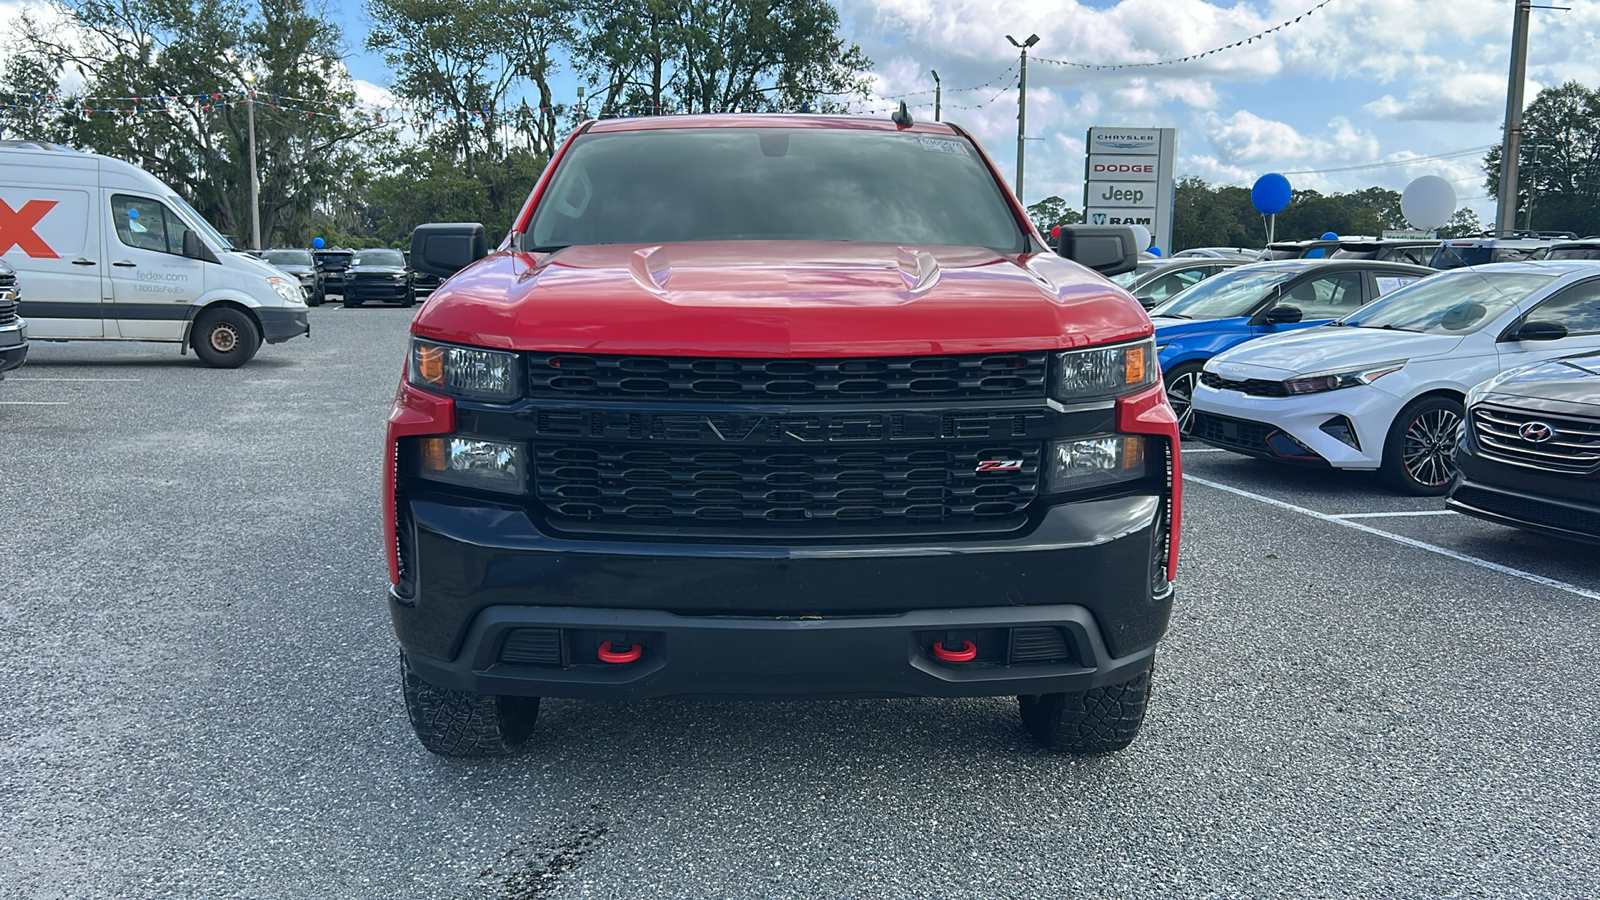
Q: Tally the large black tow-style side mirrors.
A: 2